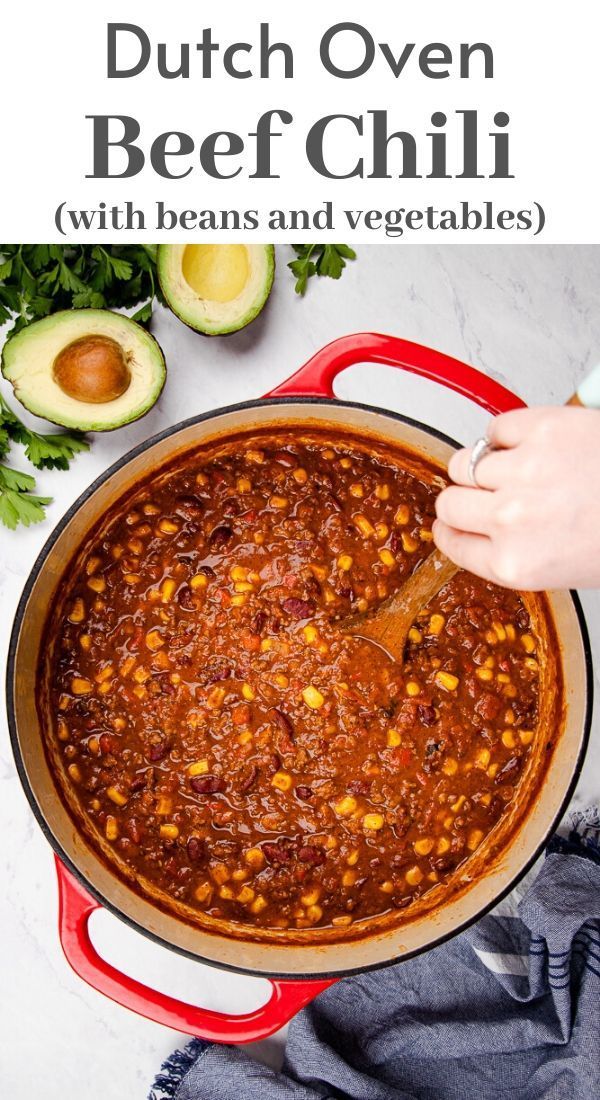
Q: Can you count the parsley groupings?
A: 3